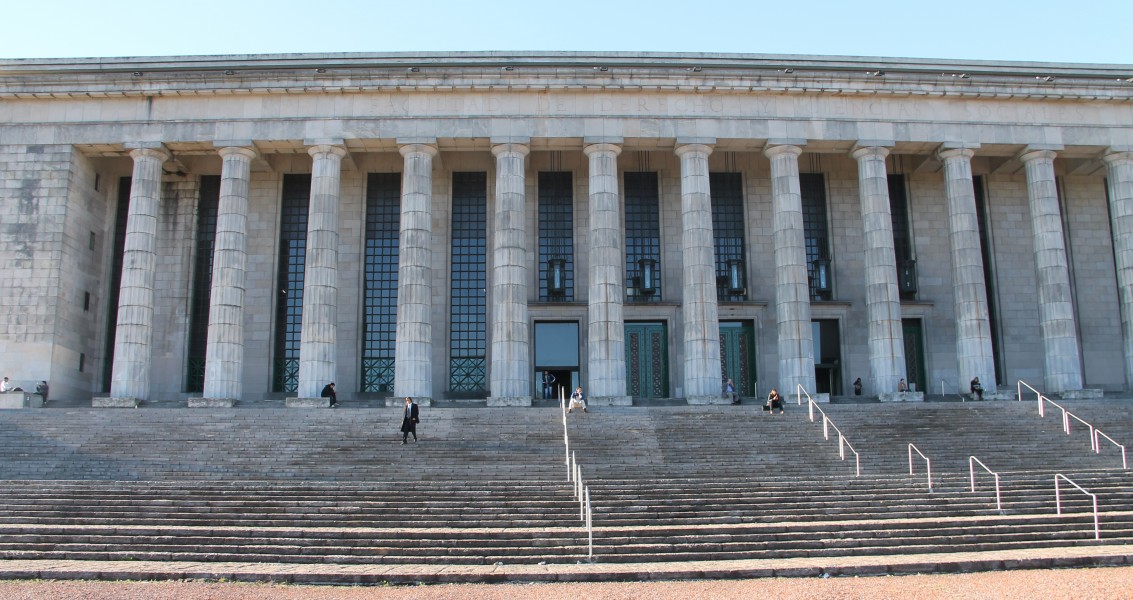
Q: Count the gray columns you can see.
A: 12